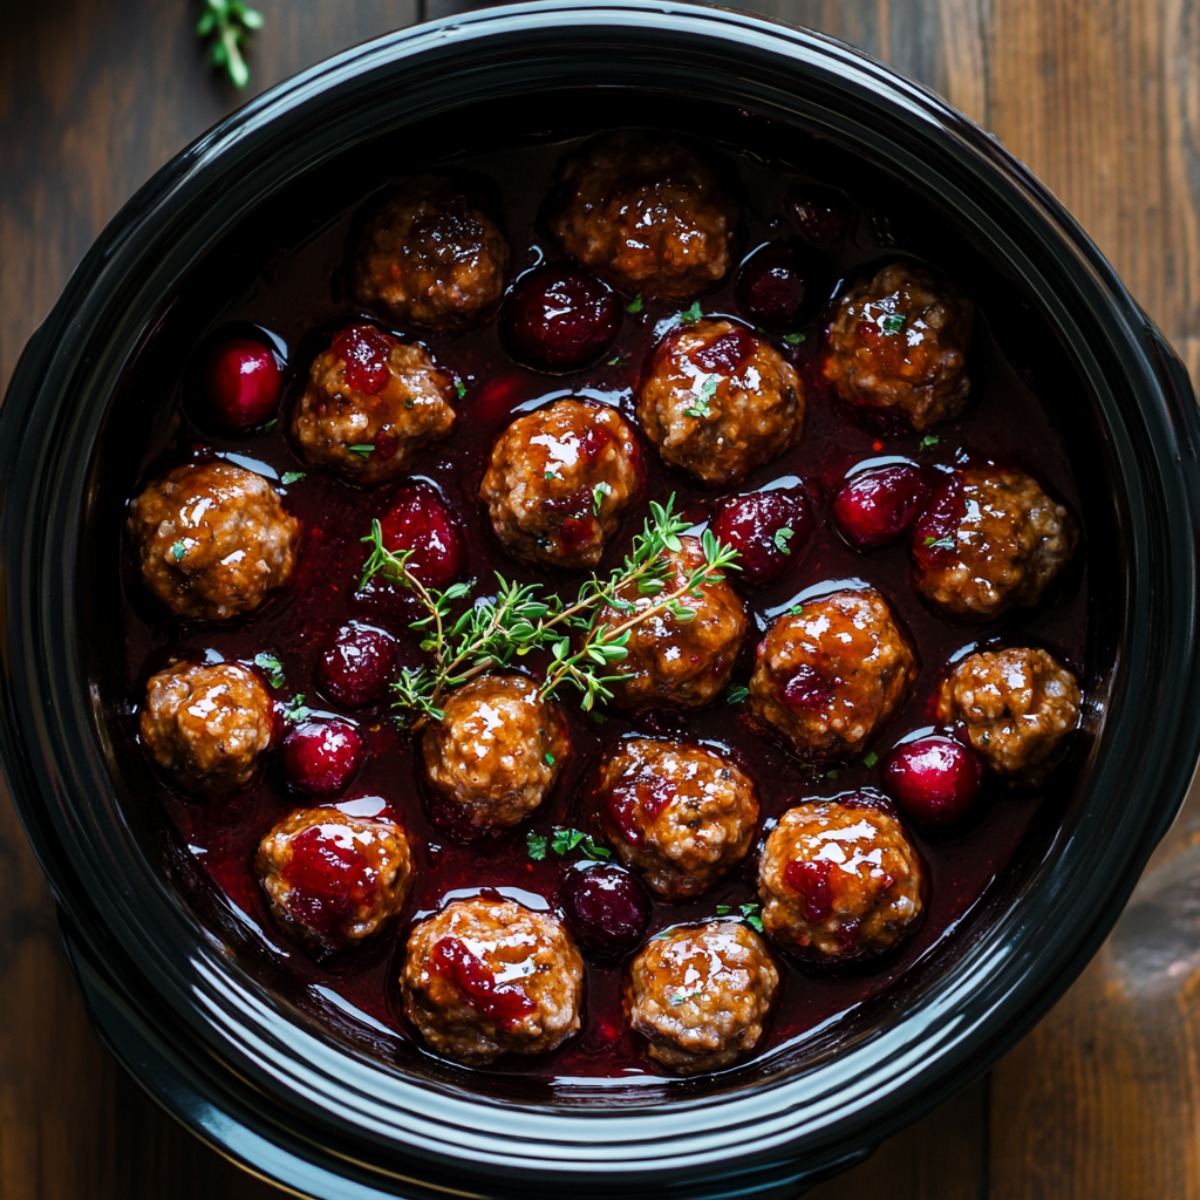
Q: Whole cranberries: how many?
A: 11